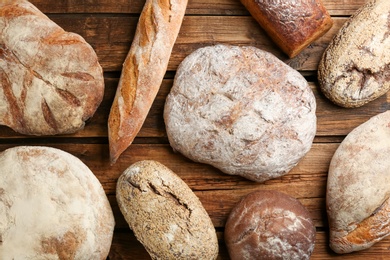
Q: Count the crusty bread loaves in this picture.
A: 9